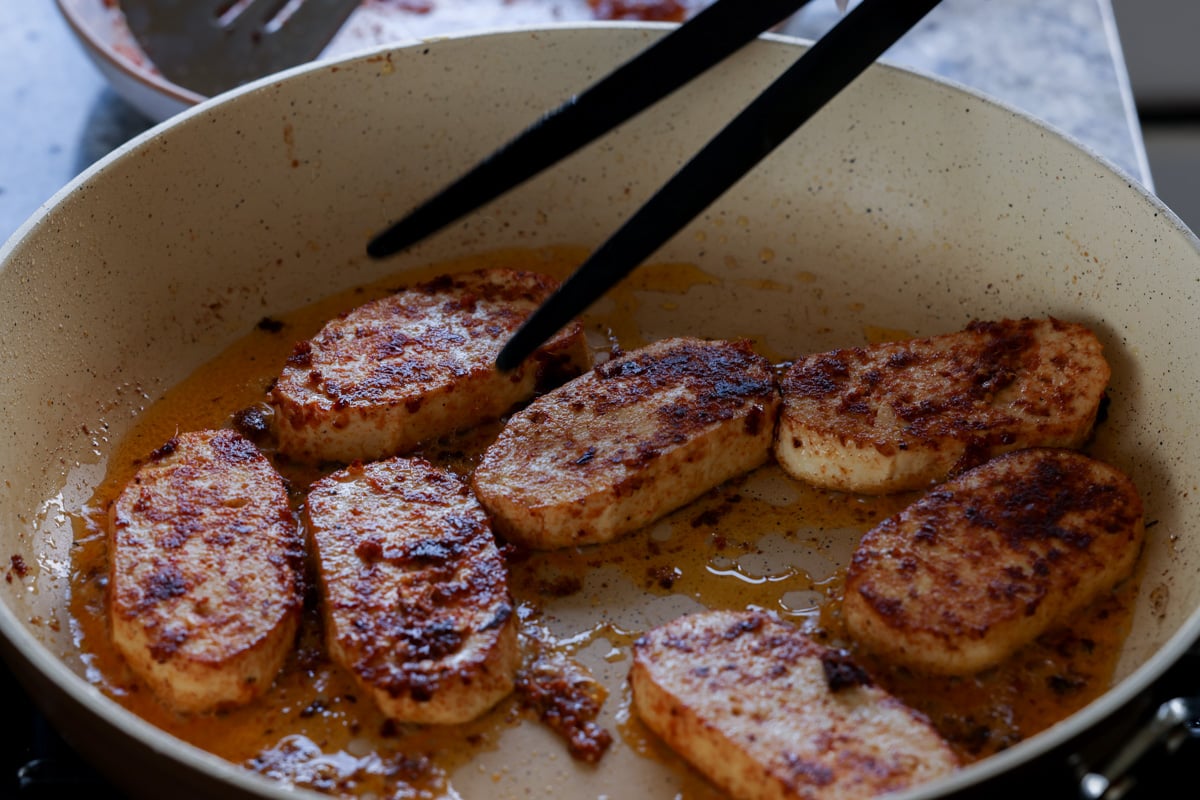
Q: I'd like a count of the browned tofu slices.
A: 7